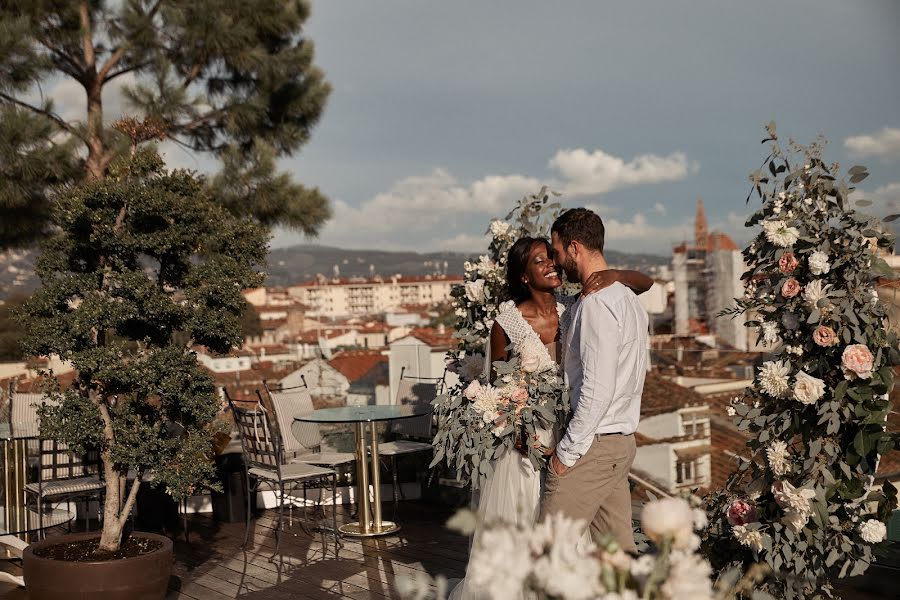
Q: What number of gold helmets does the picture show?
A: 0